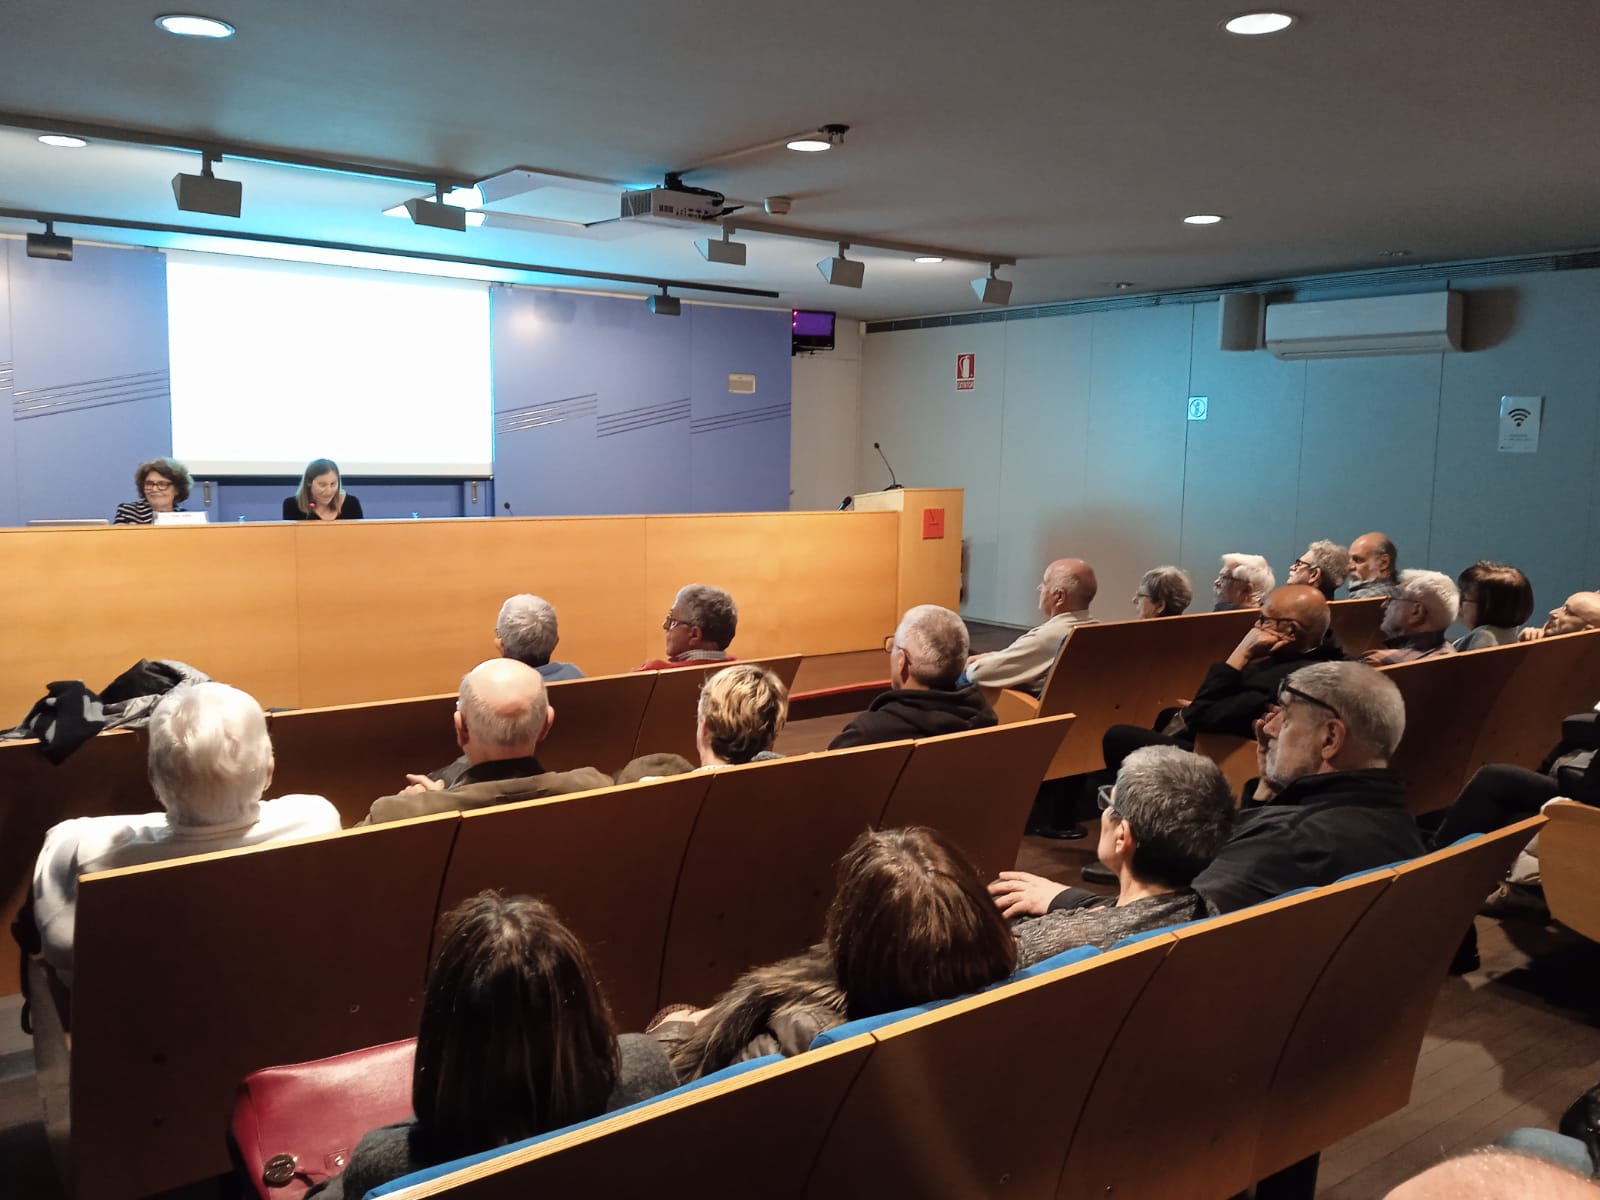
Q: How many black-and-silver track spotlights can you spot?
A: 7